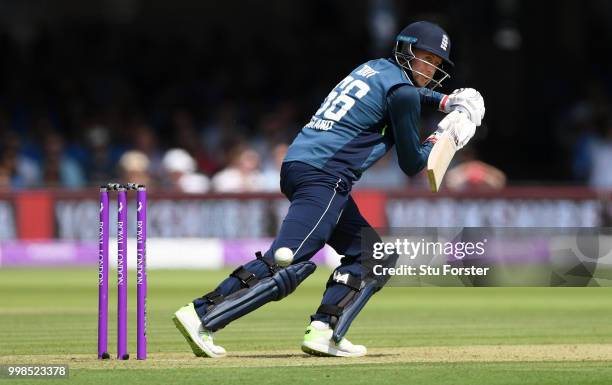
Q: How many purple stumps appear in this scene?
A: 3